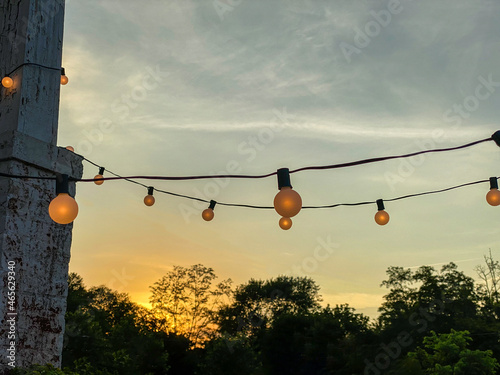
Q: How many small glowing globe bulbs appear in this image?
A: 11